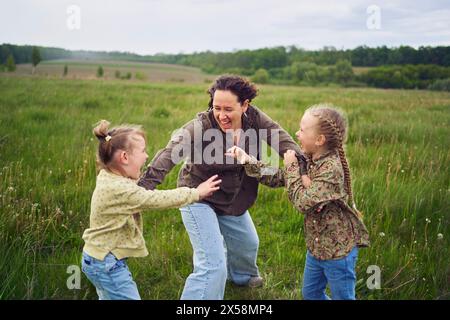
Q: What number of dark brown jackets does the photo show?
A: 1